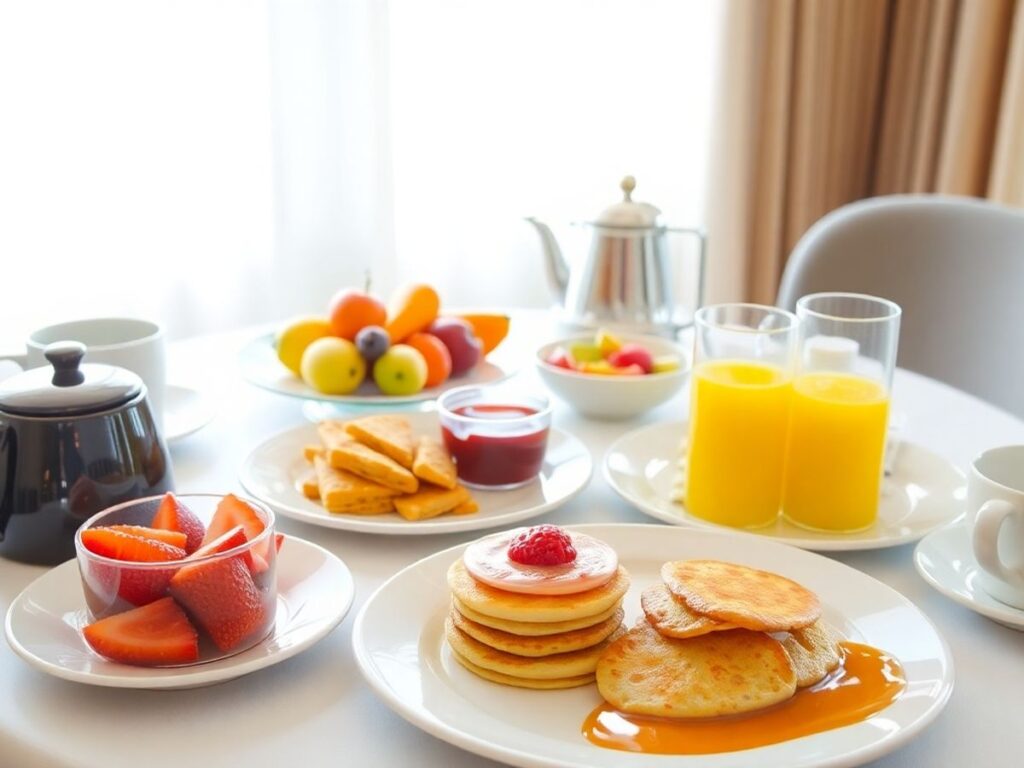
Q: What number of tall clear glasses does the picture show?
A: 2